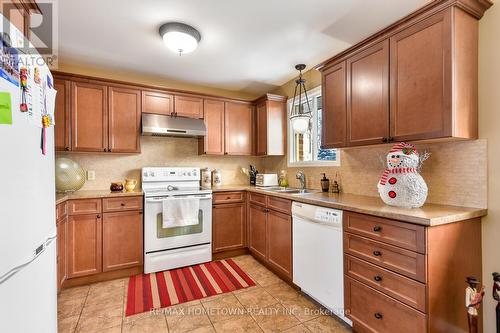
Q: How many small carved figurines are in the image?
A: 2